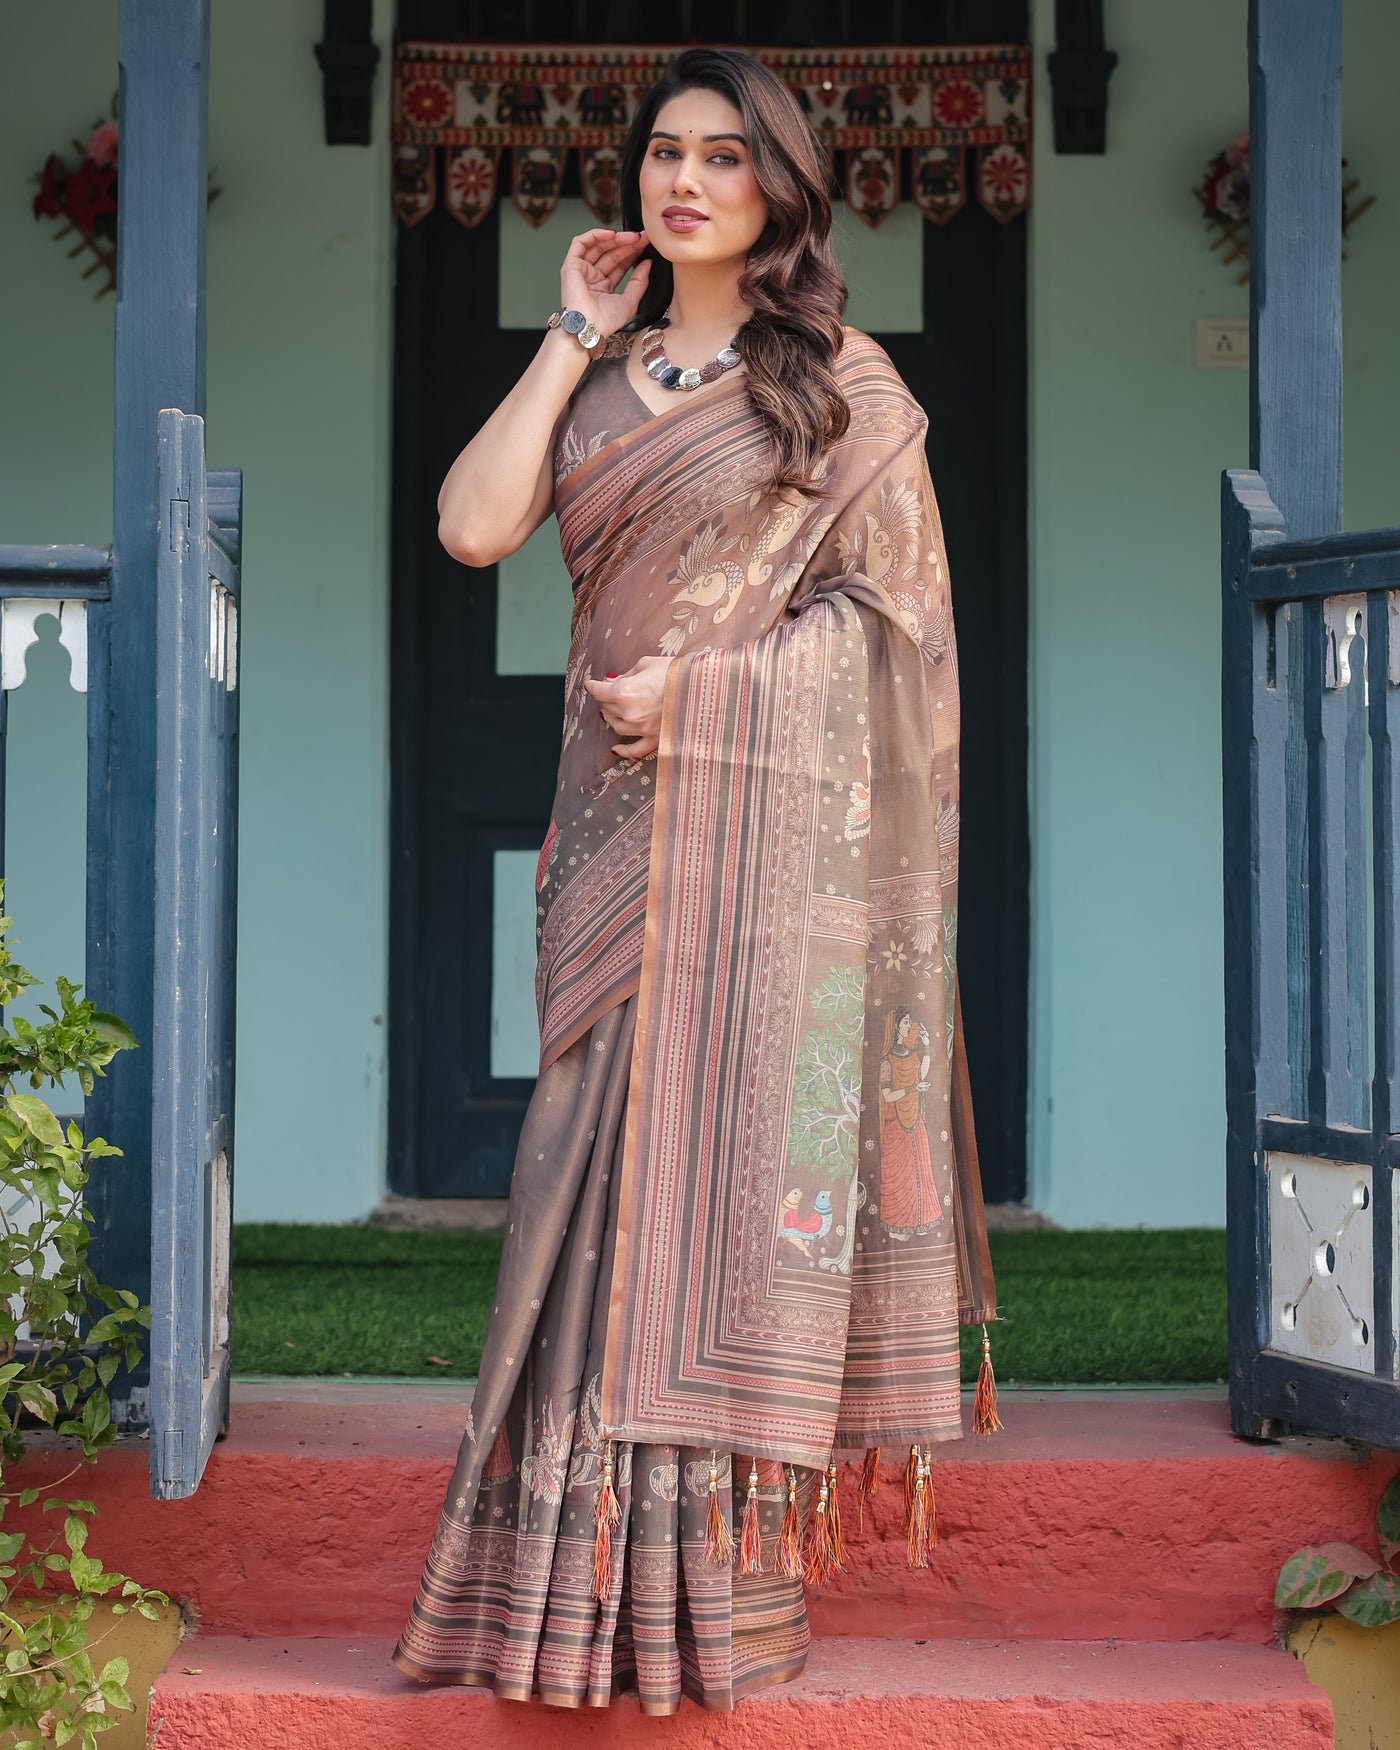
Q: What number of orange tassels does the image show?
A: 11